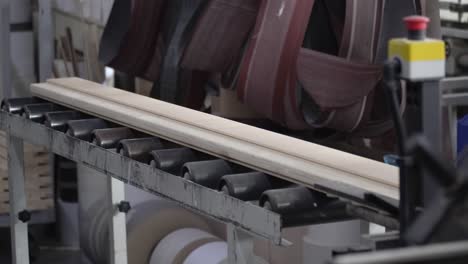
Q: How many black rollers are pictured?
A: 10